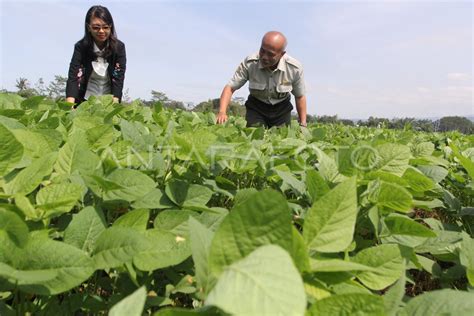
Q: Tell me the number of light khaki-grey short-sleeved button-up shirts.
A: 1